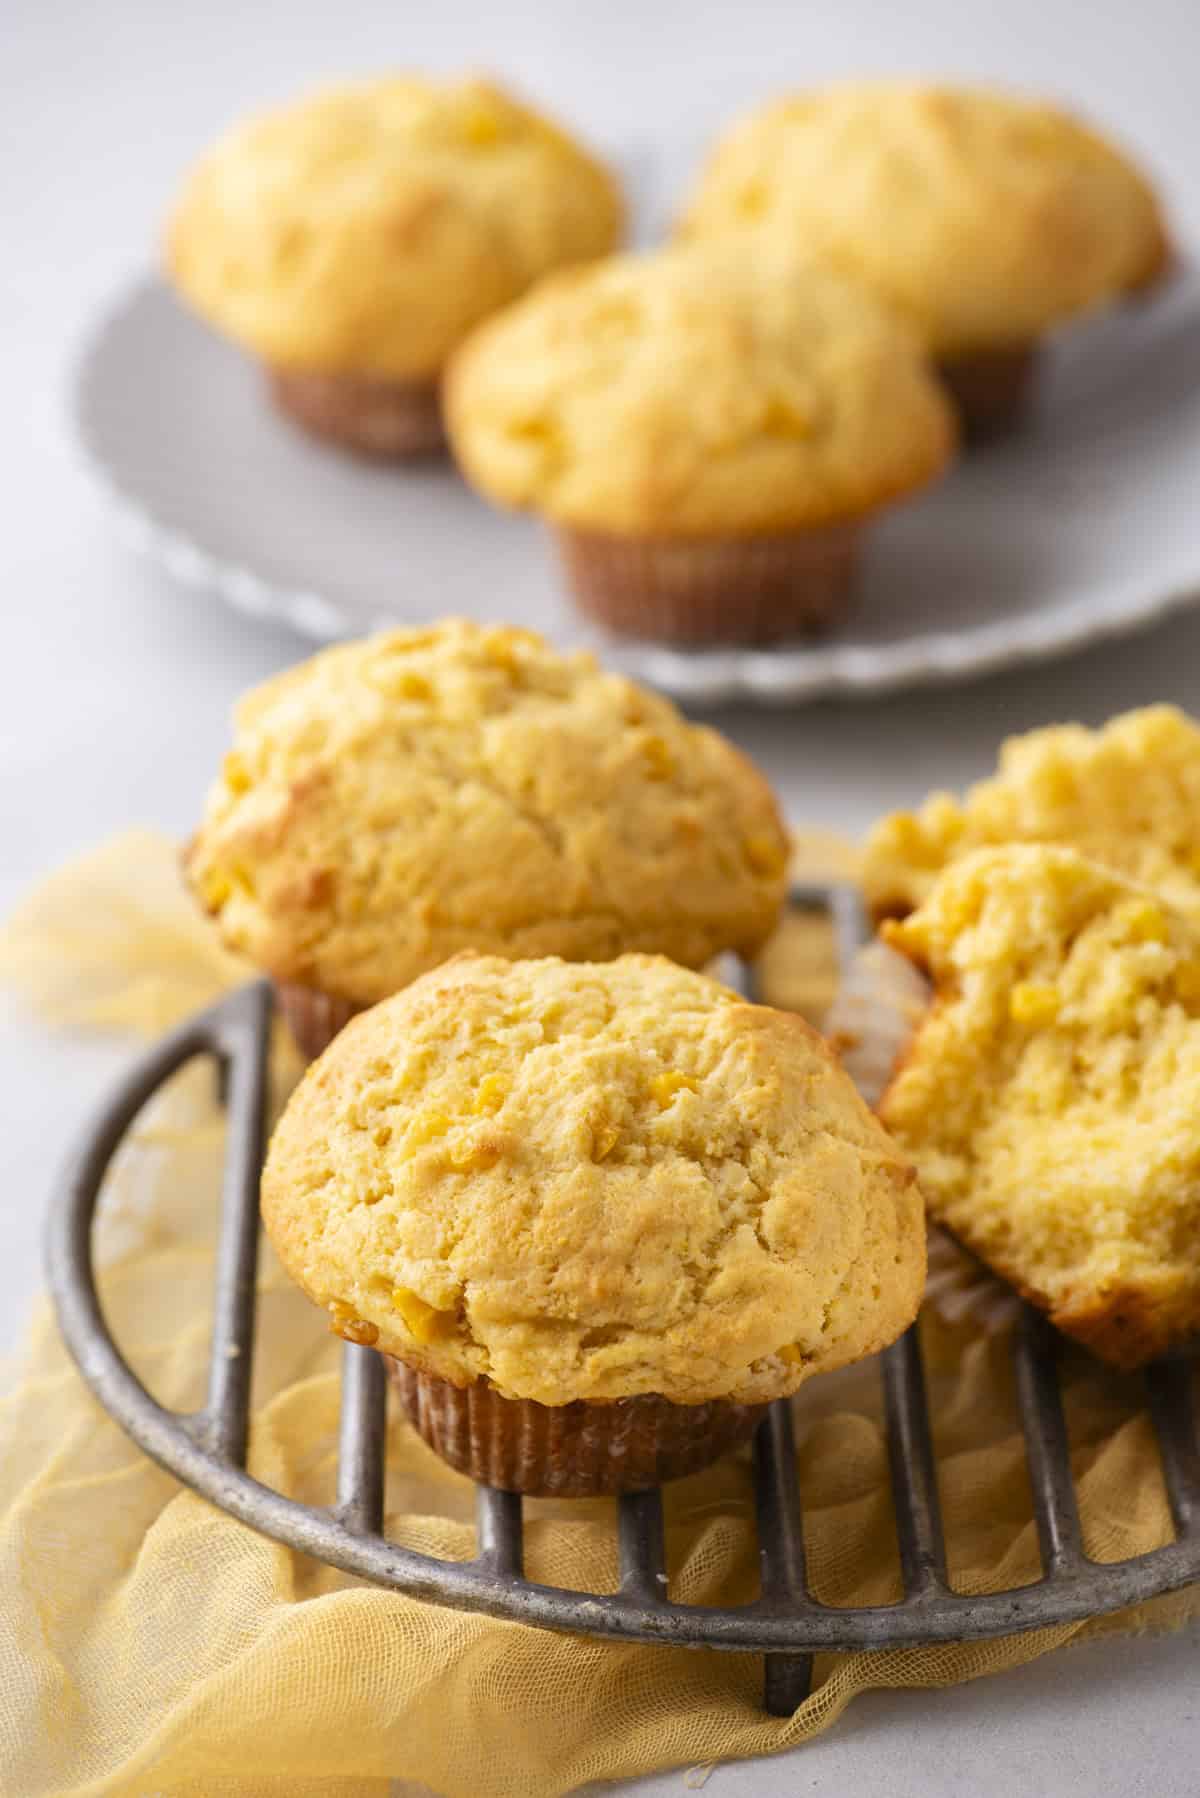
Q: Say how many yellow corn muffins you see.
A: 6